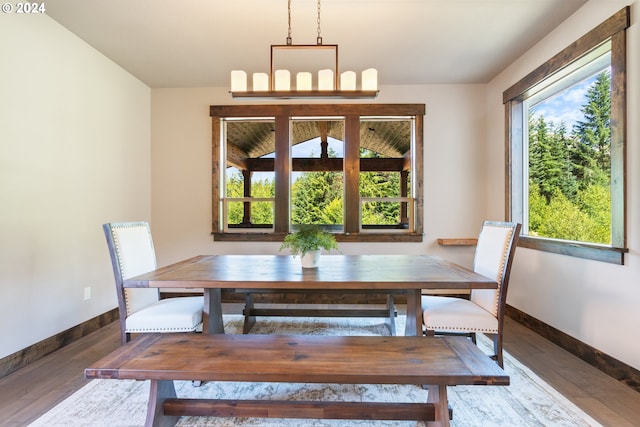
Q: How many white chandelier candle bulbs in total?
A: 7